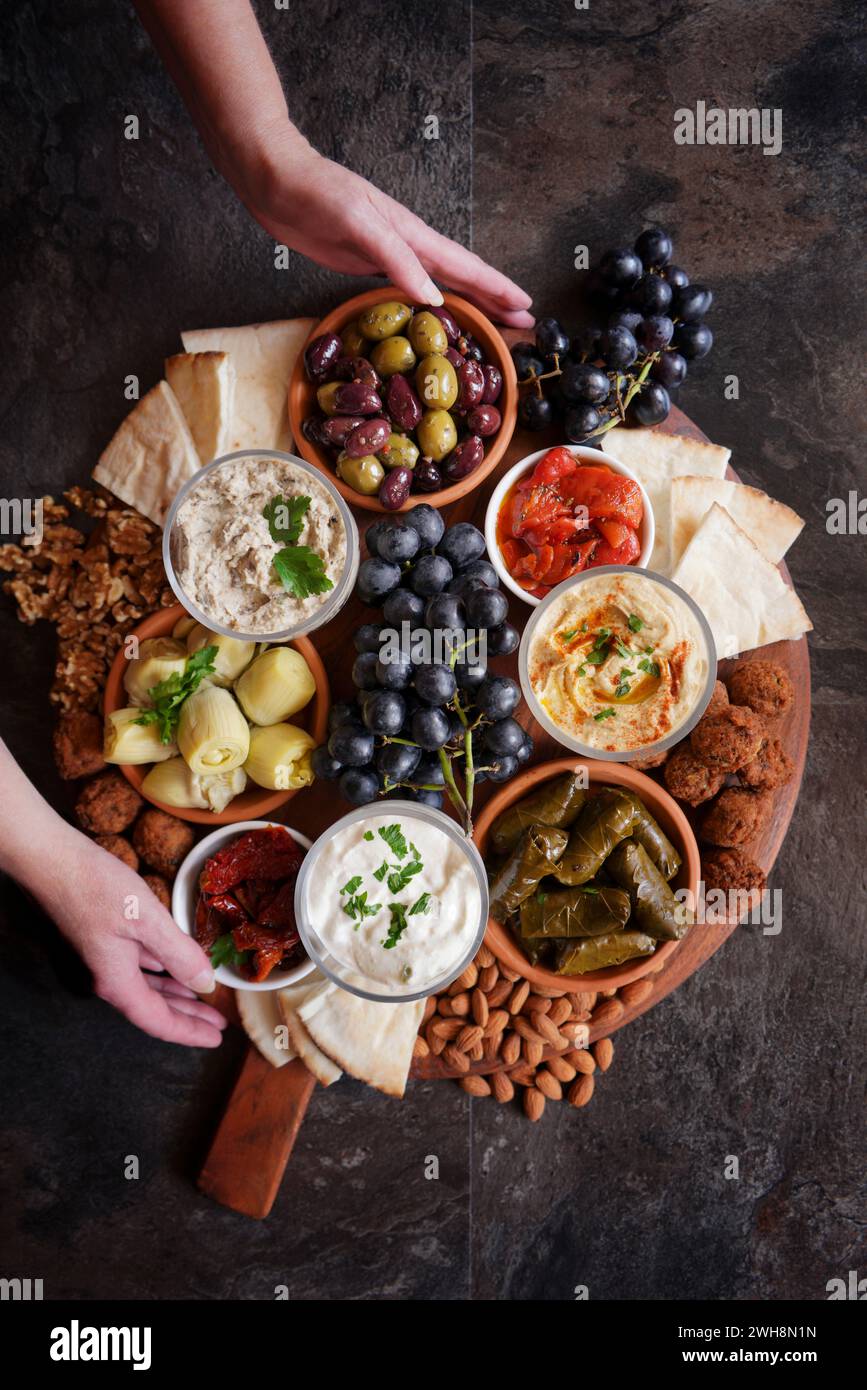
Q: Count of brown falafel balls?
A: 13